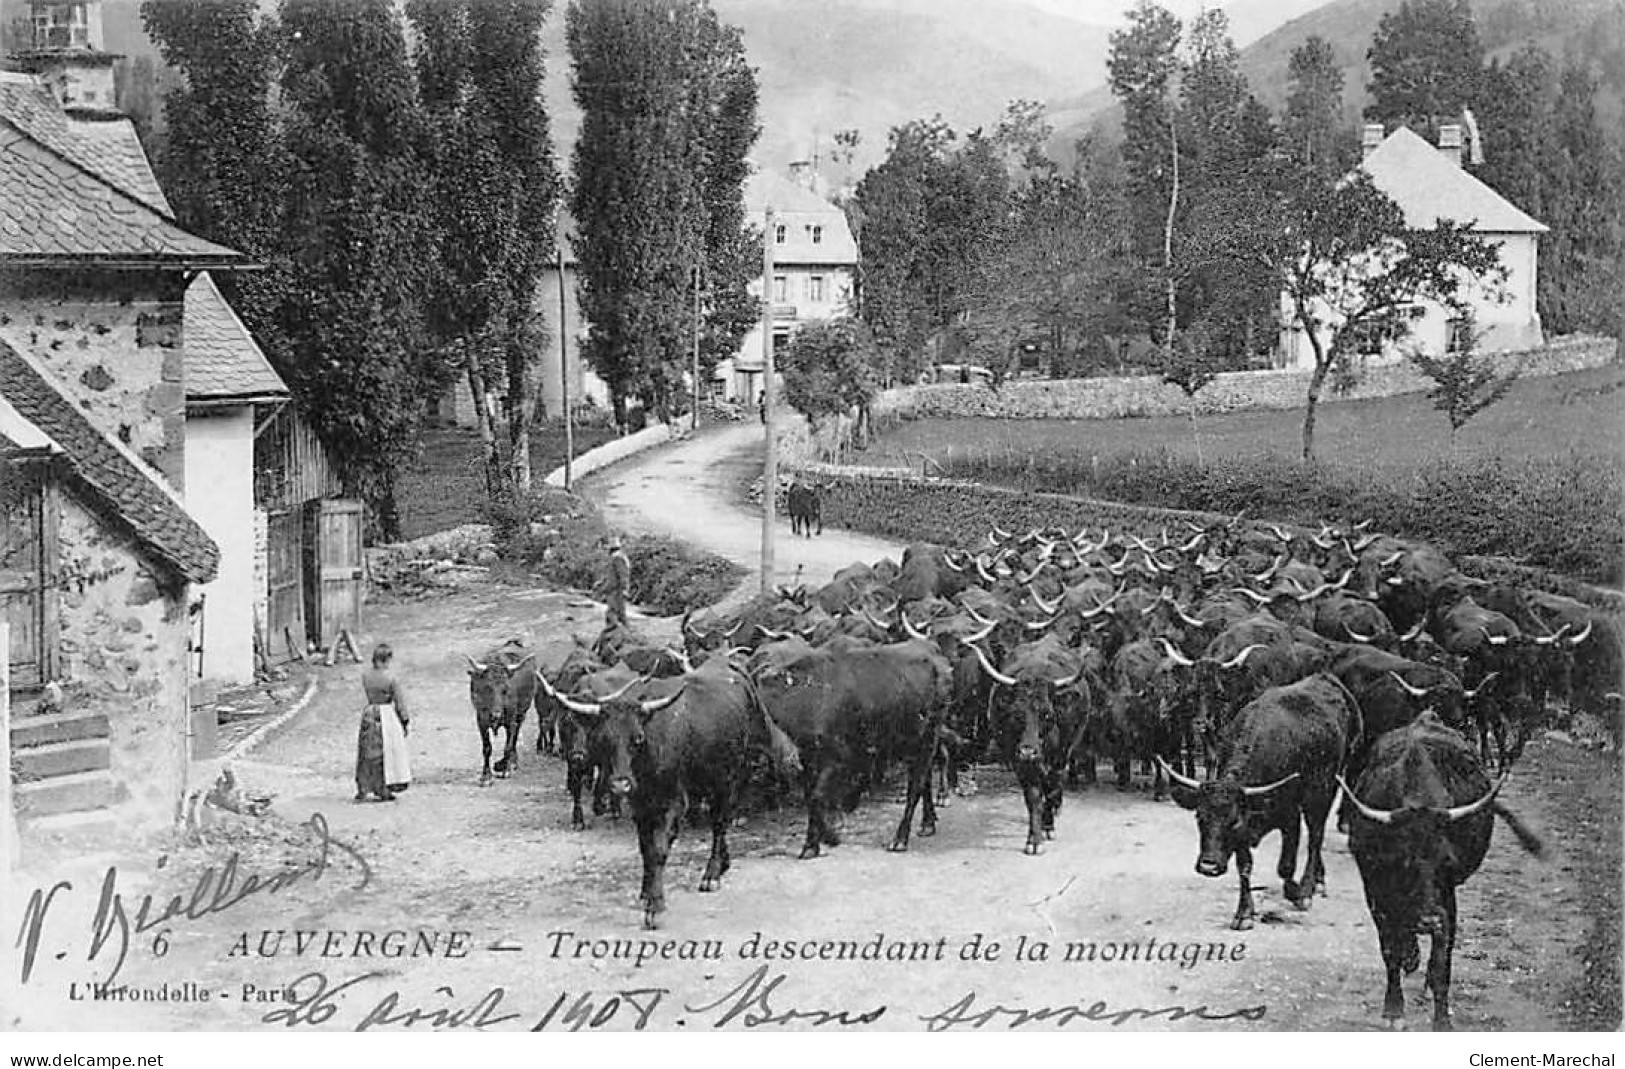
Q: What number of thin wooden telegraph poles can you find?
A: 3